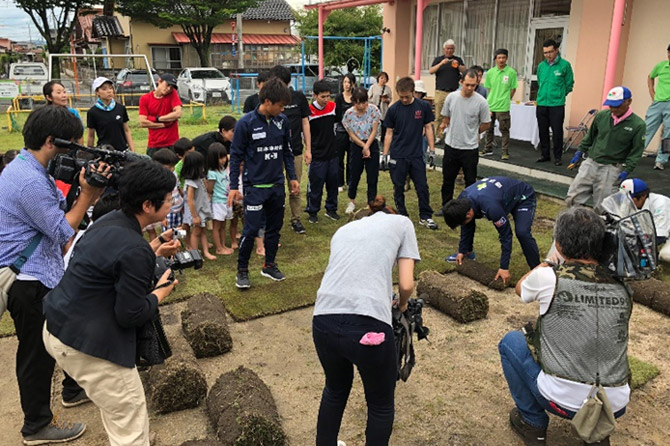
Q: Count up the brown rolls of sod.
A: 7